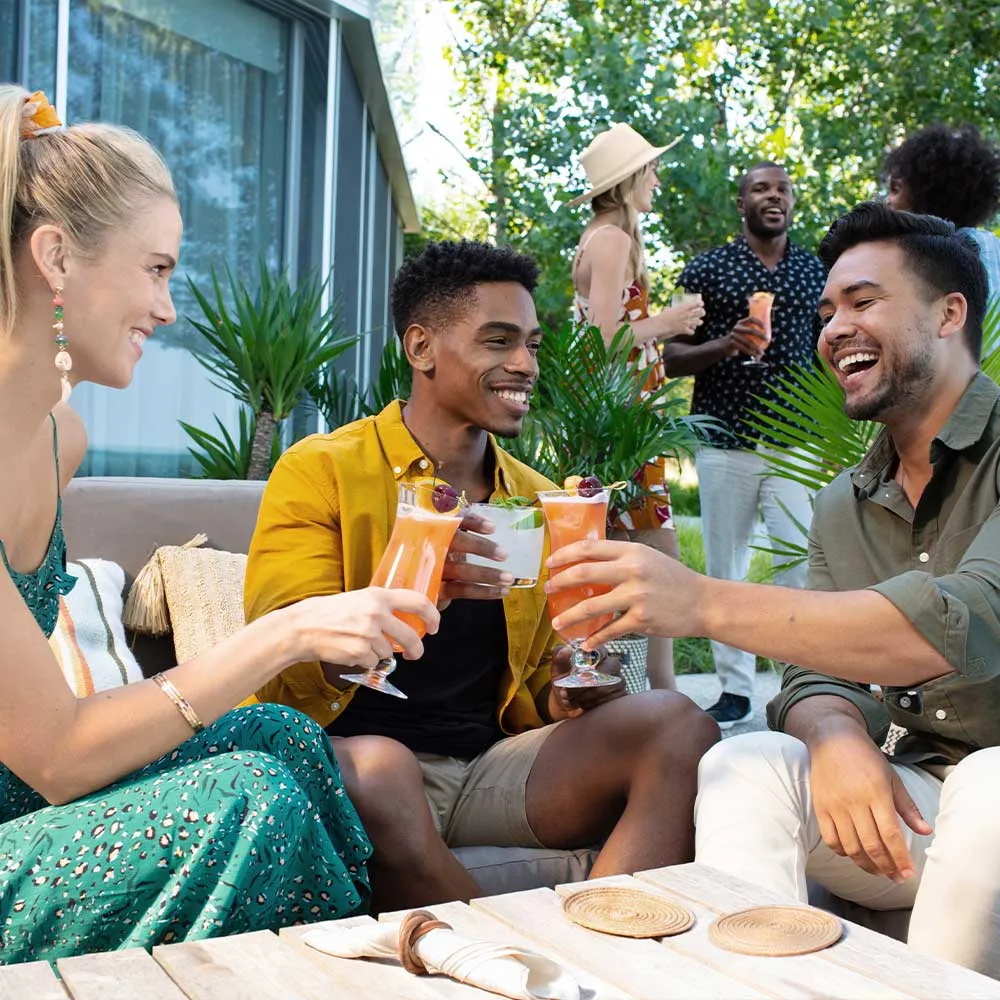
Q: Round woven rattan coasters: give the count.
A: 2